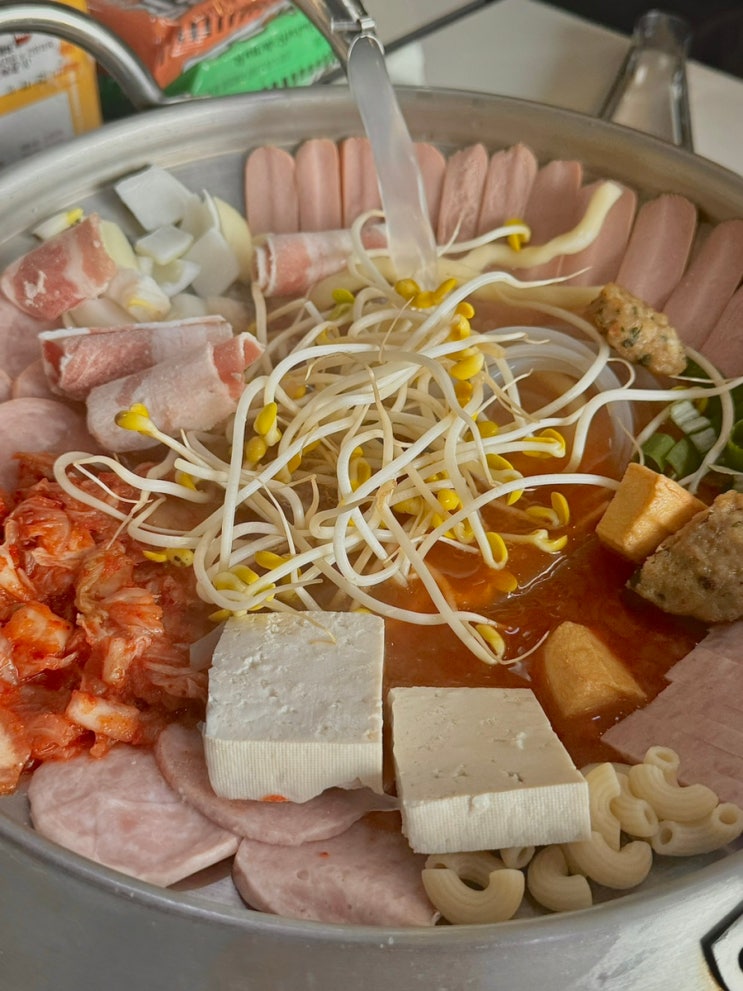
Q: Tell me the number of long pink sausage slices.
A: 11